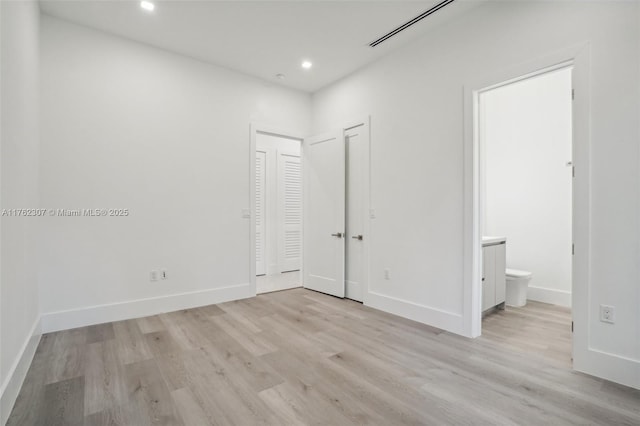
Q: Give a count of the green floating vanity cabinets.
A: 0